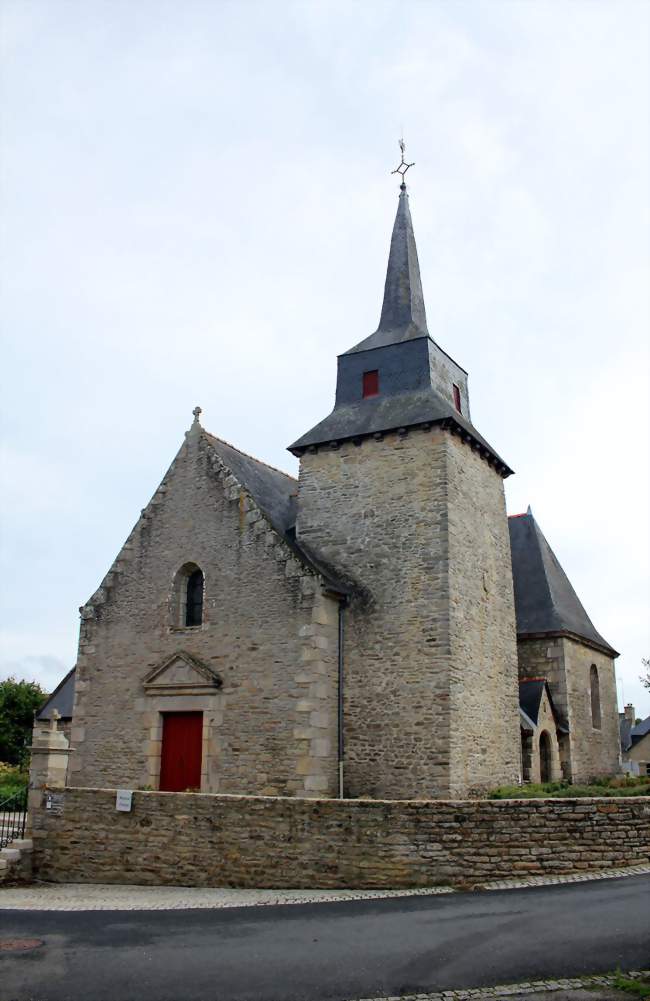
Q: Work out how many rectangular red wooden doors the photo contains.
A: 1